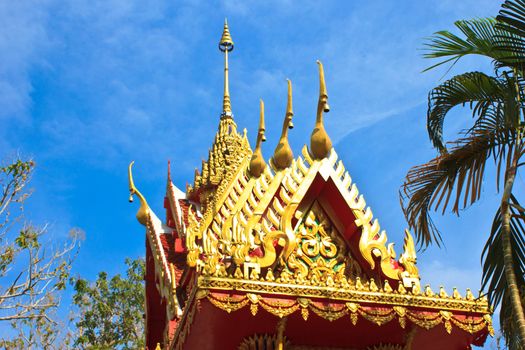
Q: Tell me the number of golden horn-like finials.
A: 4